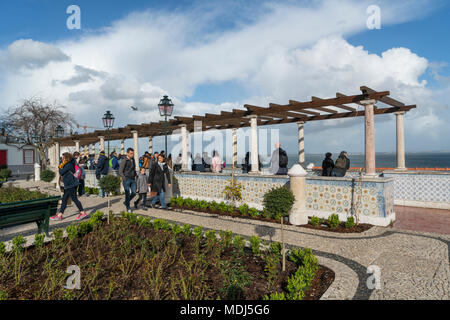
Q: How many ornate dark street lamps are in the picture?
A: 3